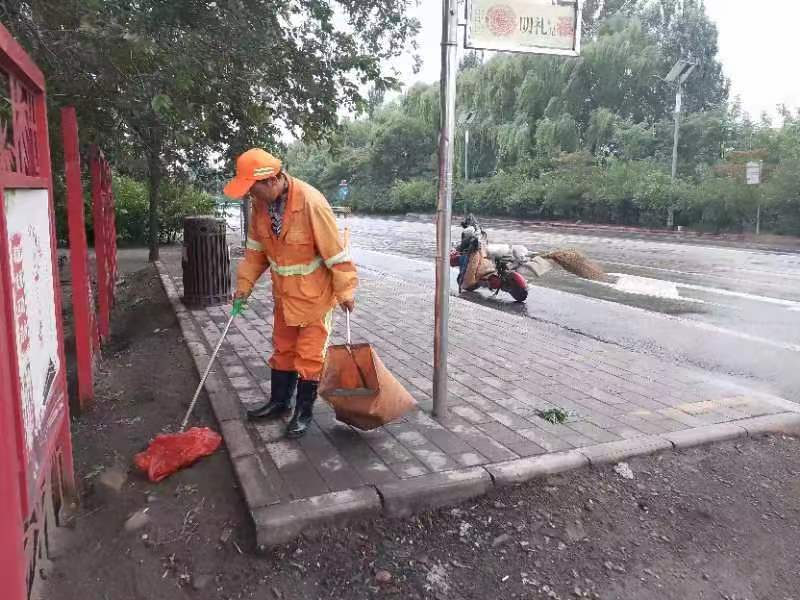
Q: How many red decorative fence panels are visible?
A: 3